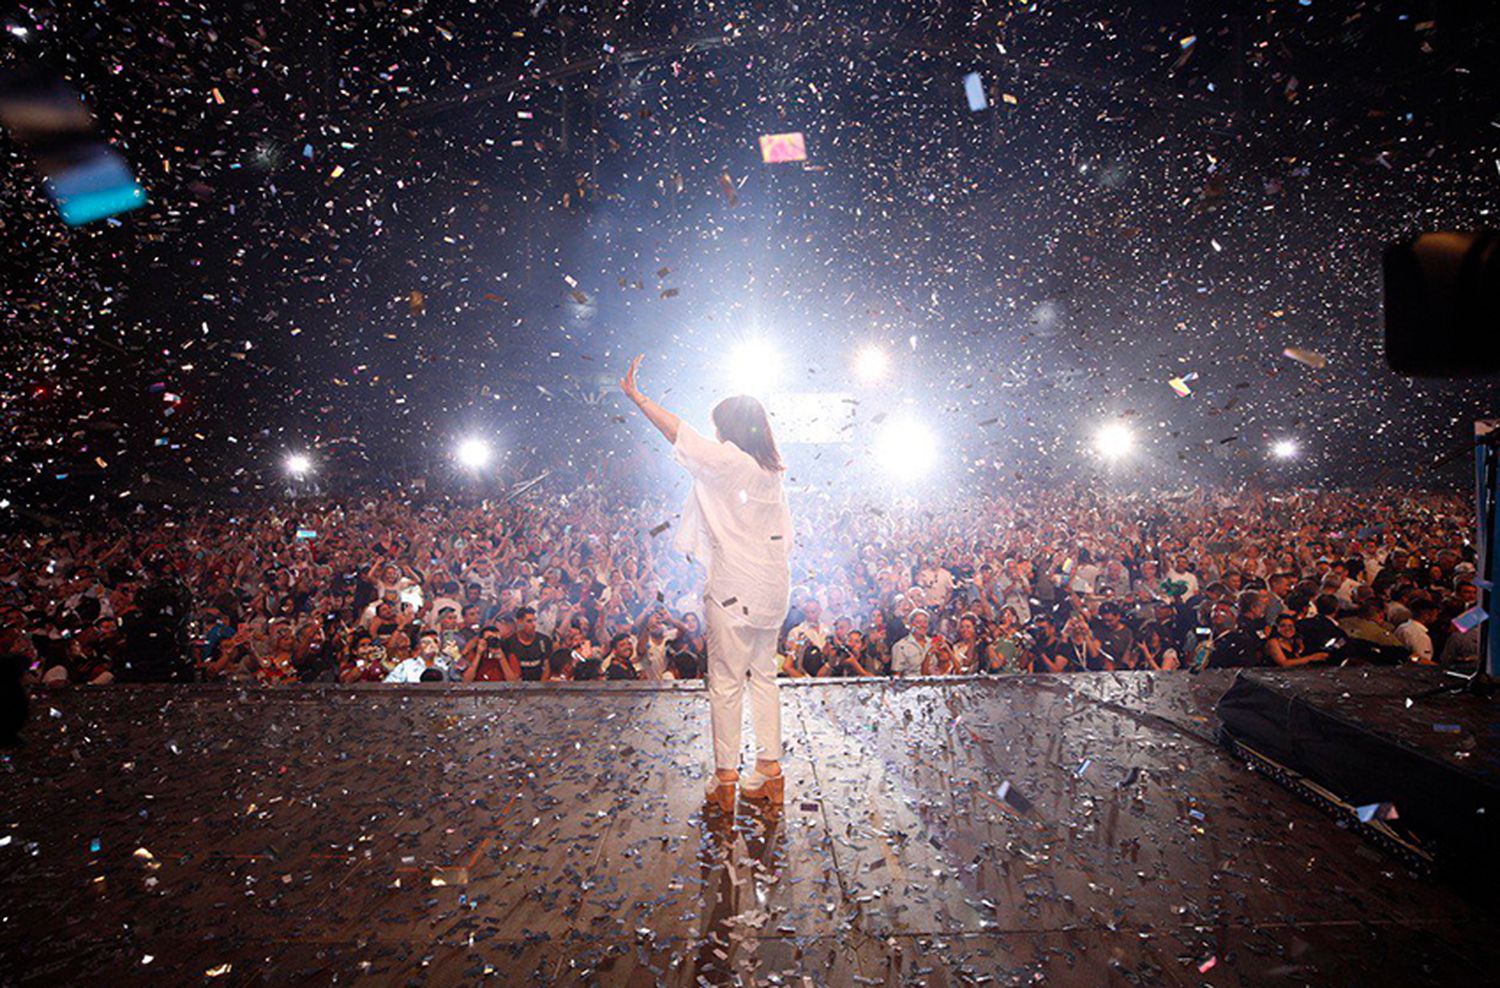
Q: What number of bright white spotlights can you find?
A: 7